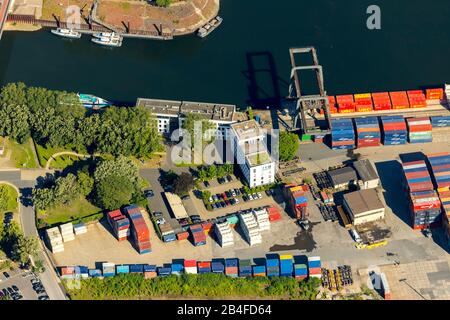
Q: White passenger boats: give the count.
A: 3